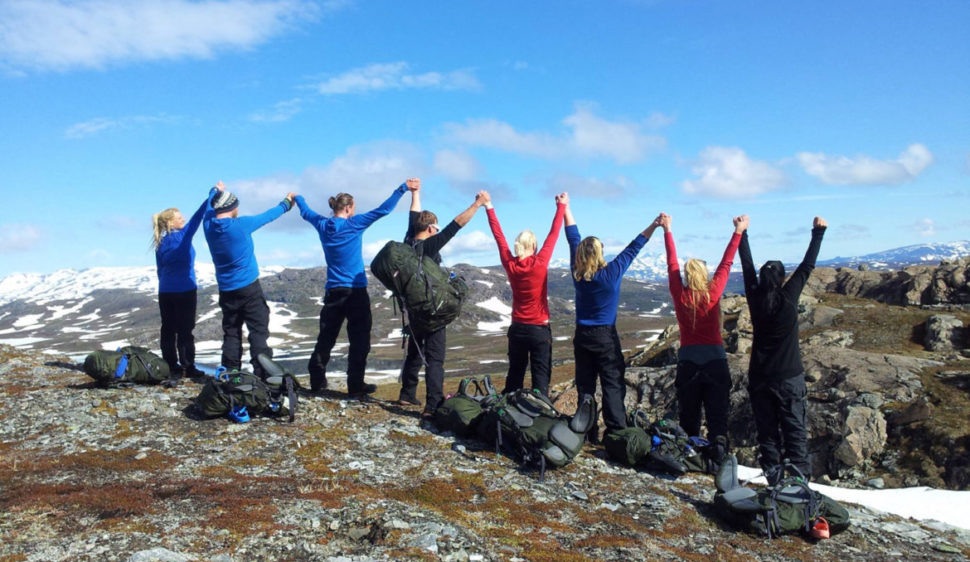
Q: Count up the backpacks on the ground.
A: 6